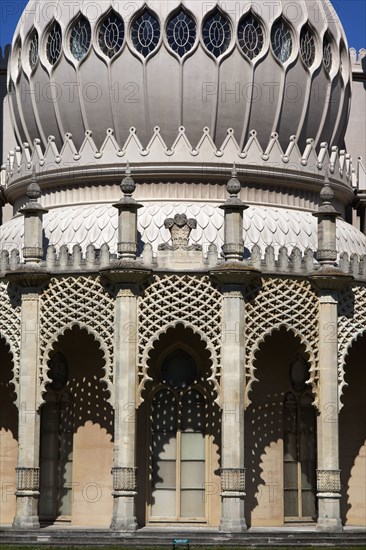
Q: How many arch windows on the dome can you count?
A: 13